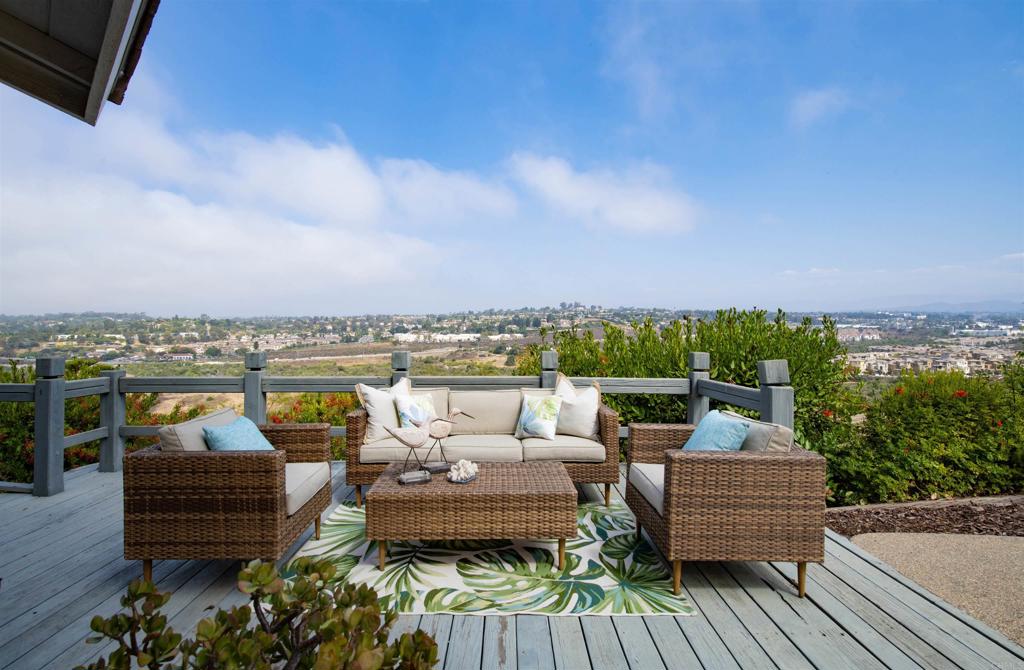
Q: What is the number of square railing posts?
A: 7